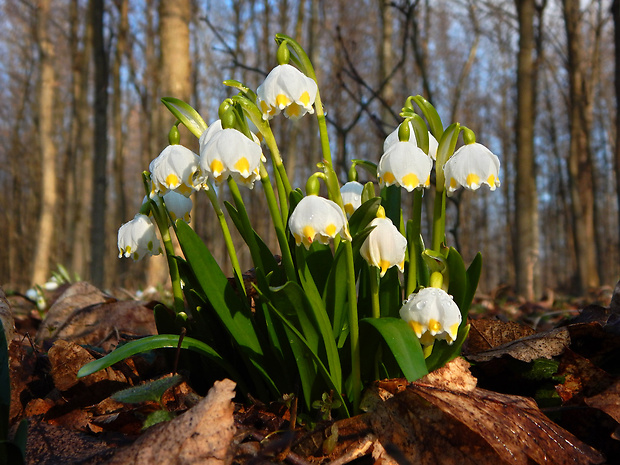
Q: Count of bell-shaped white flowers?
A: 13